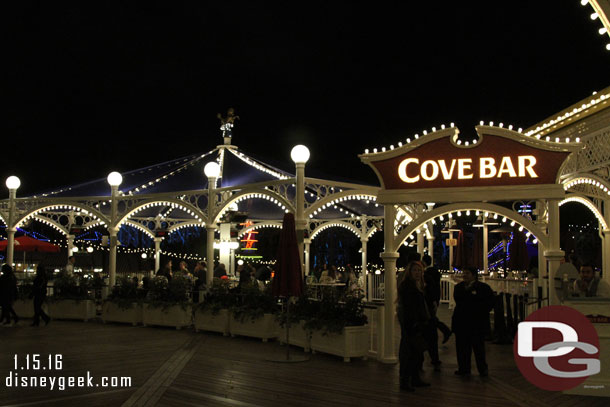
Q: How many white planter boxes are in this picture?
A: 8